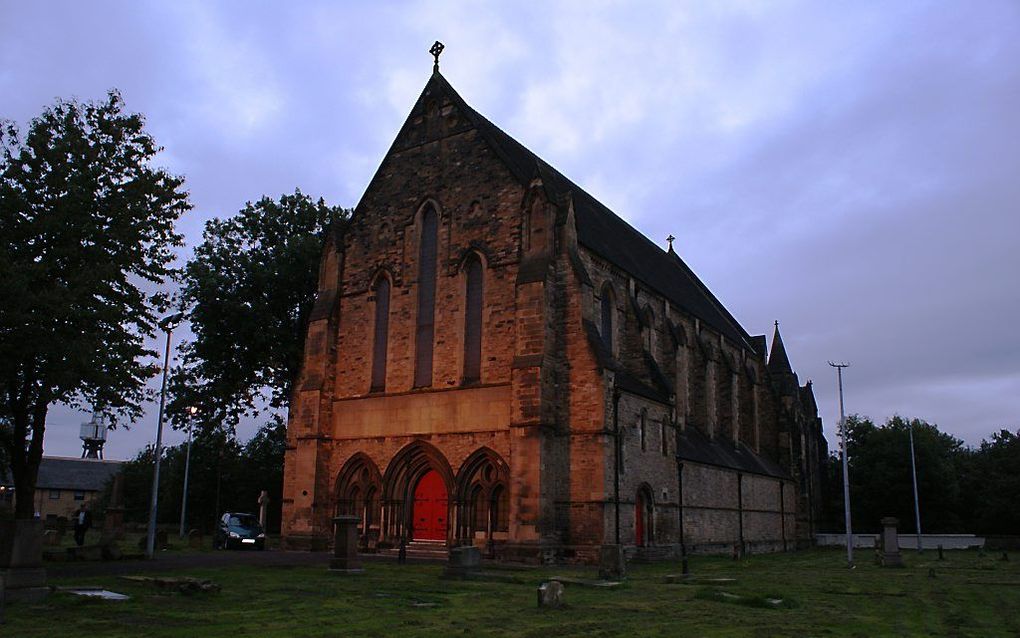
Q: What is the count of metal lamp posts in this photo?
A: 4